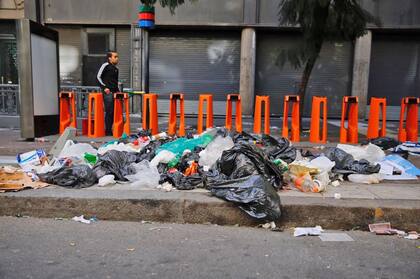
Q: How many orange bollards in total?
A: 13